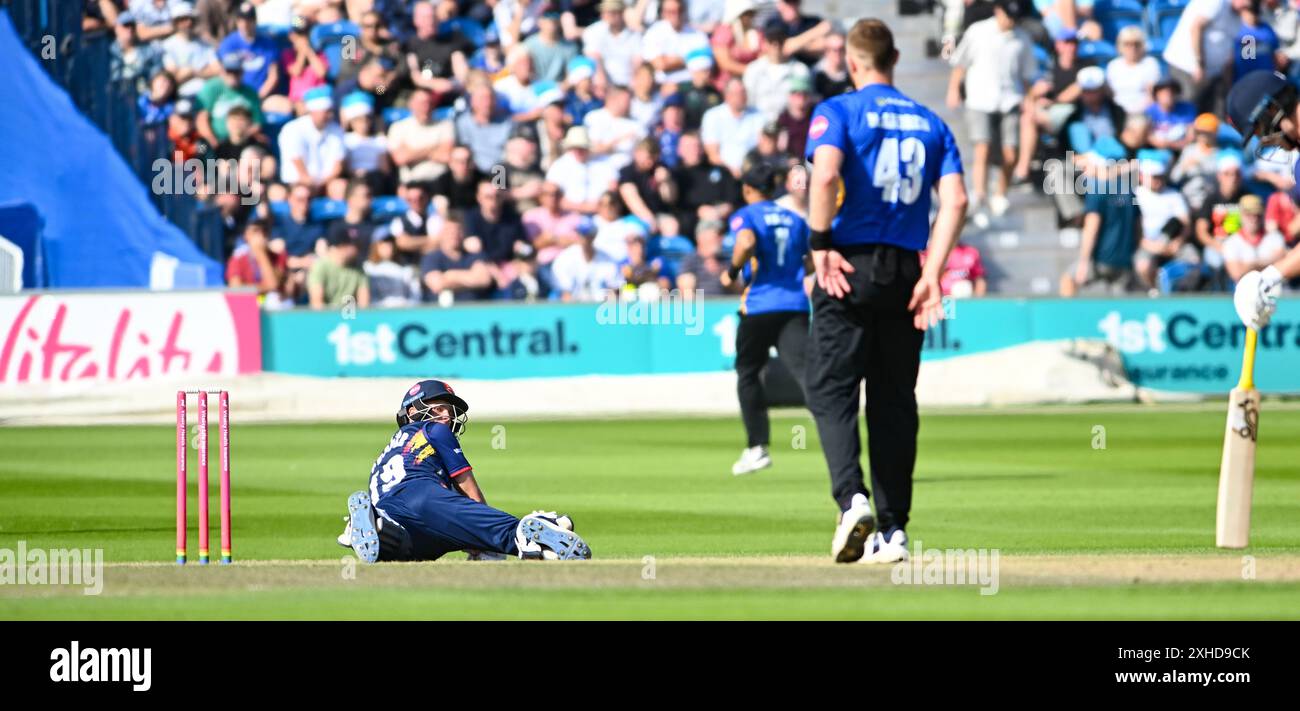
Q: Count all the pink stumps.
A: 3